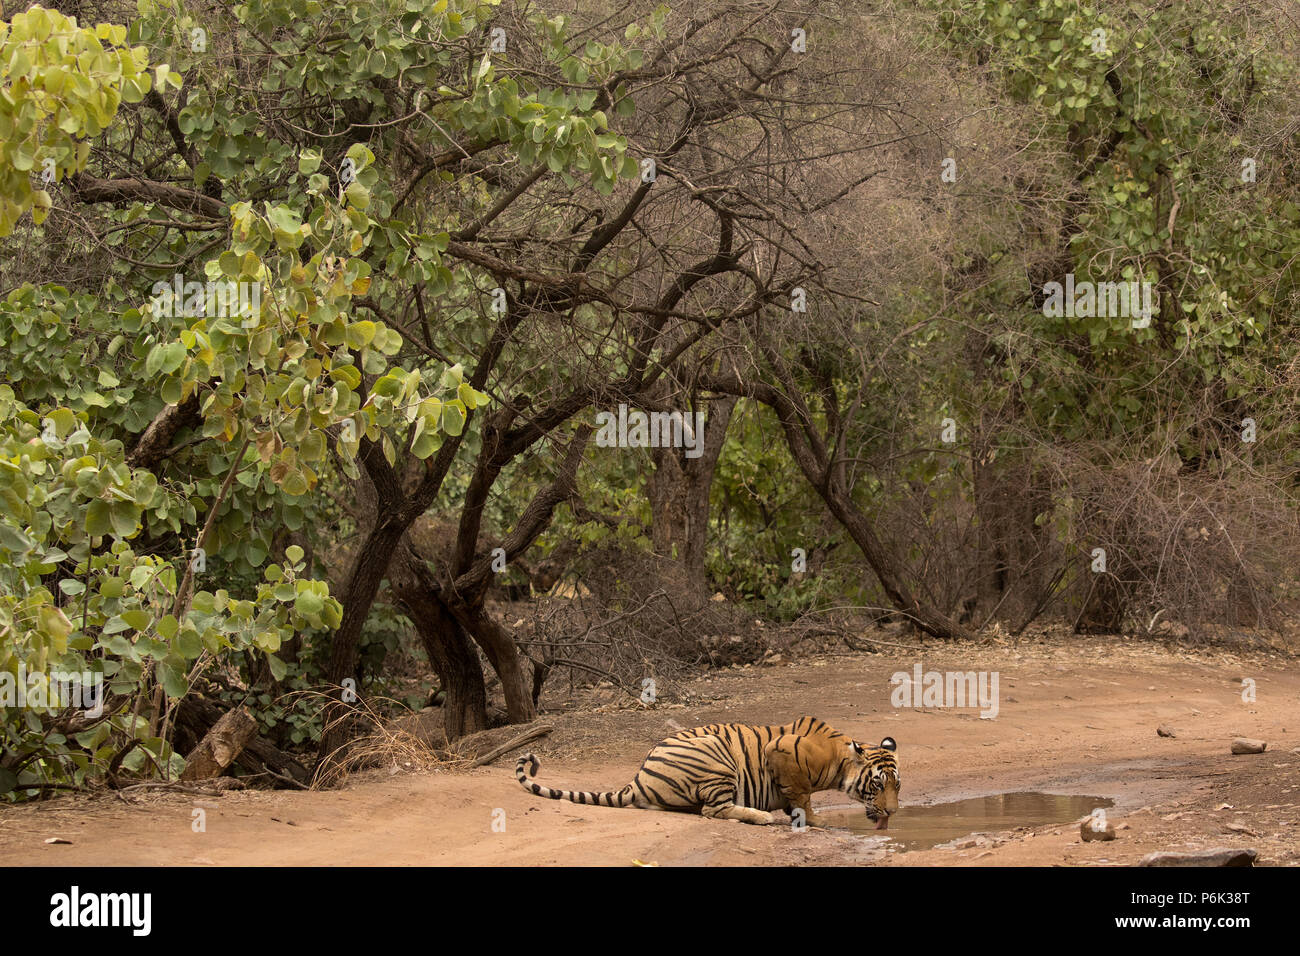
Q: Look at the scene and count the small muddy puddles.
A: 1